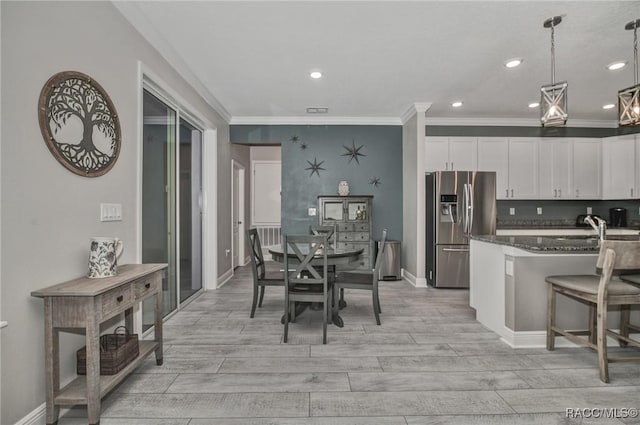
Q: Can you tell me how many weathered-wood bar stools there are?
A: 2